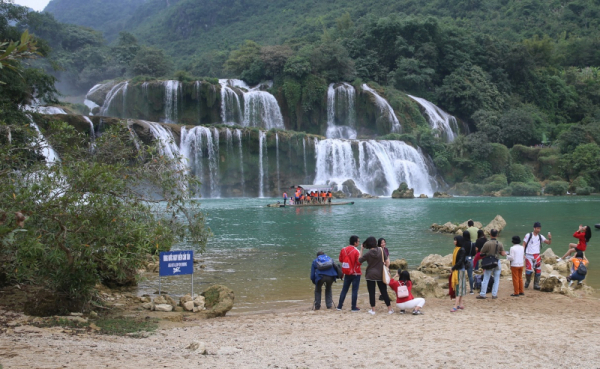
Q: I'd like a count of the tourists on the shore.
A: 14